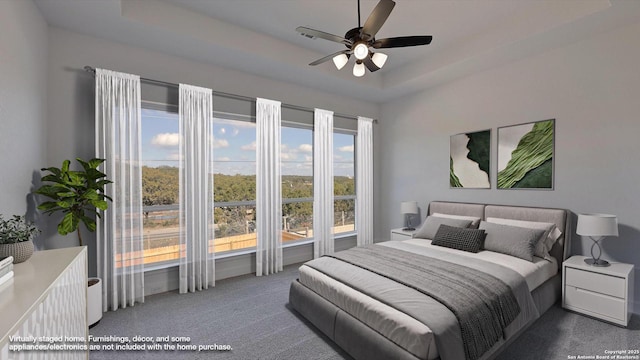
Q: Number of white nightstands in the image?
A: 2